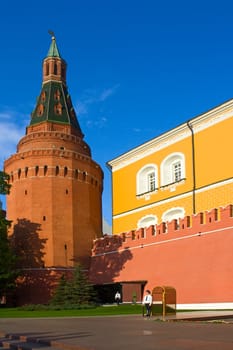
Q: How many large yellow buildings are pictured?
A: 1